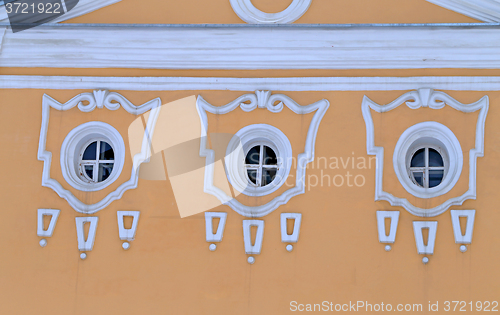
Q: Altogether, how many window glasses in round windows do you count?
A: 12